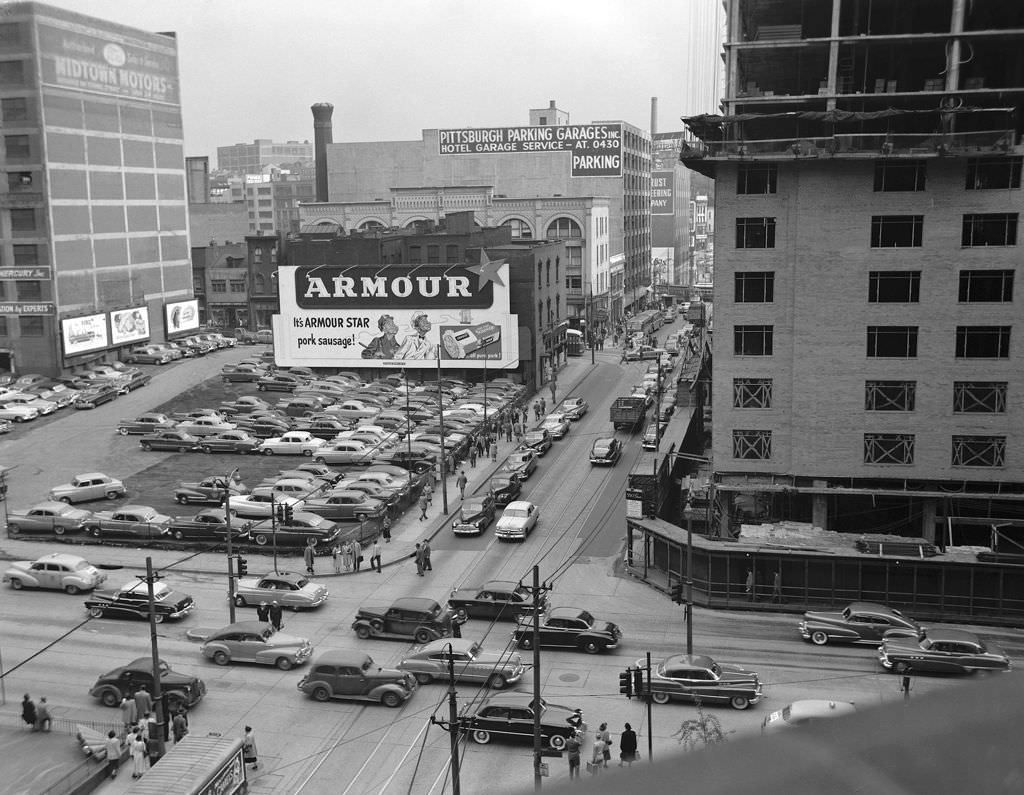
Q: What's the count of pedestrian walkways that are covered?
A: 1